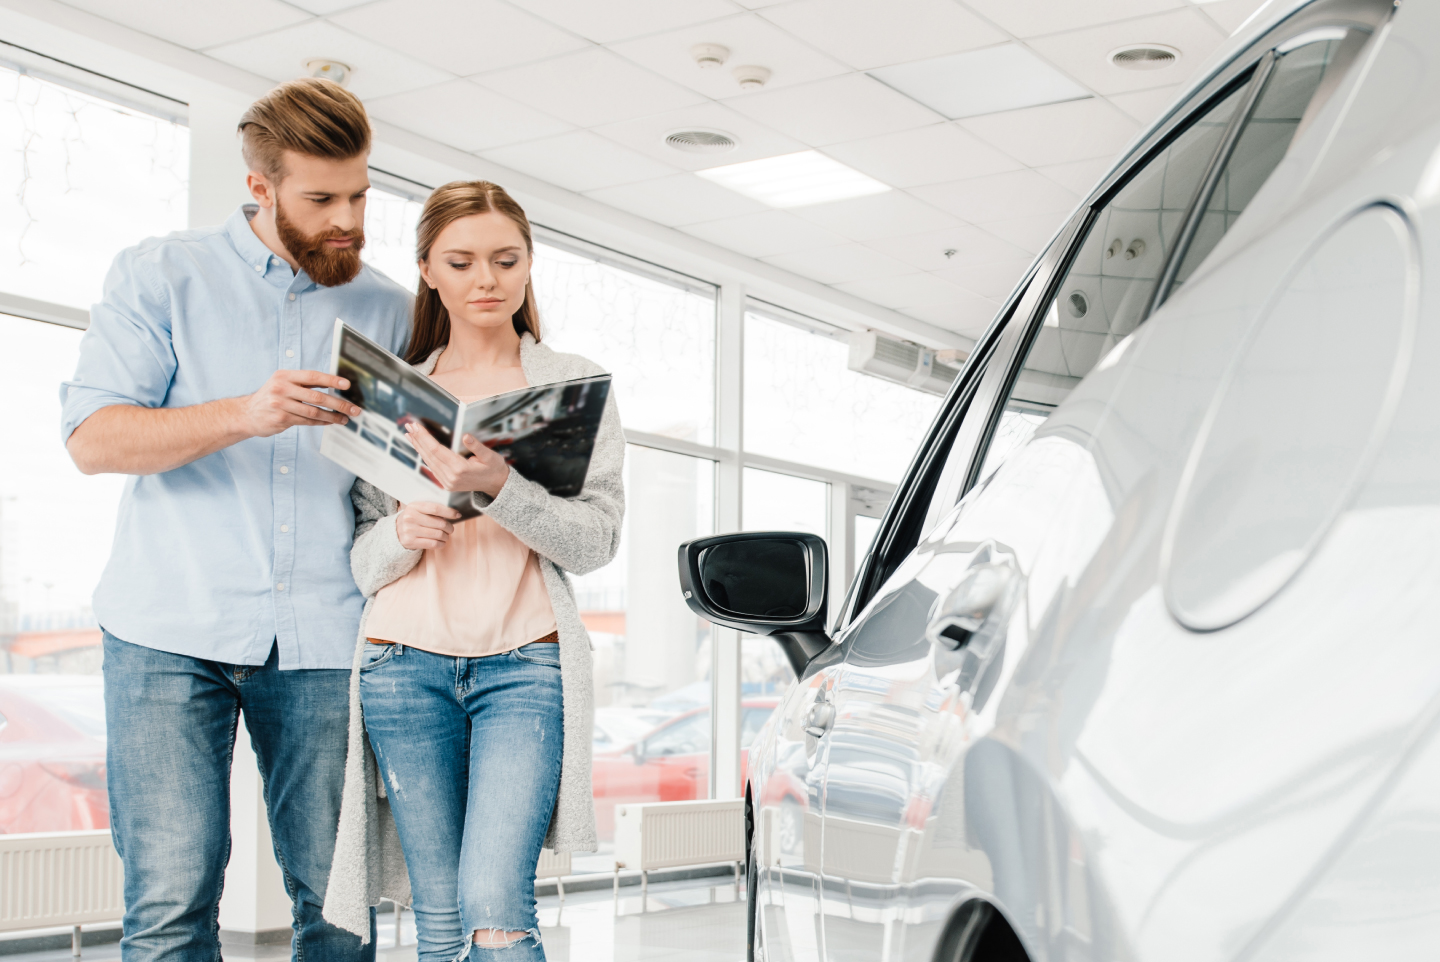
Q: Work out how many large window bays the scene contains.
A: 3